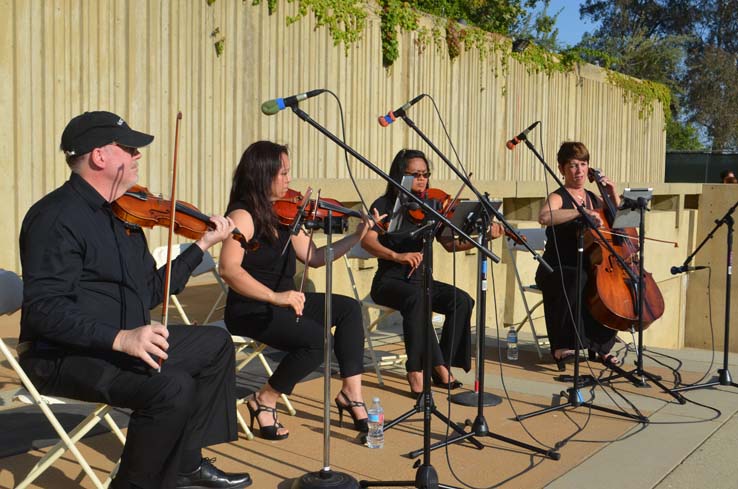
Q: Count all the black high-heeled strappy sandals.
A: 2